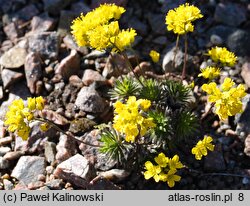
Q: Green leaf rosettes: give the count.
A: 6